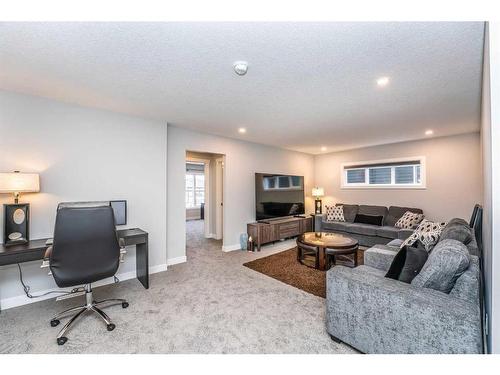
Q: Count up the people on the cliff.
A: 0